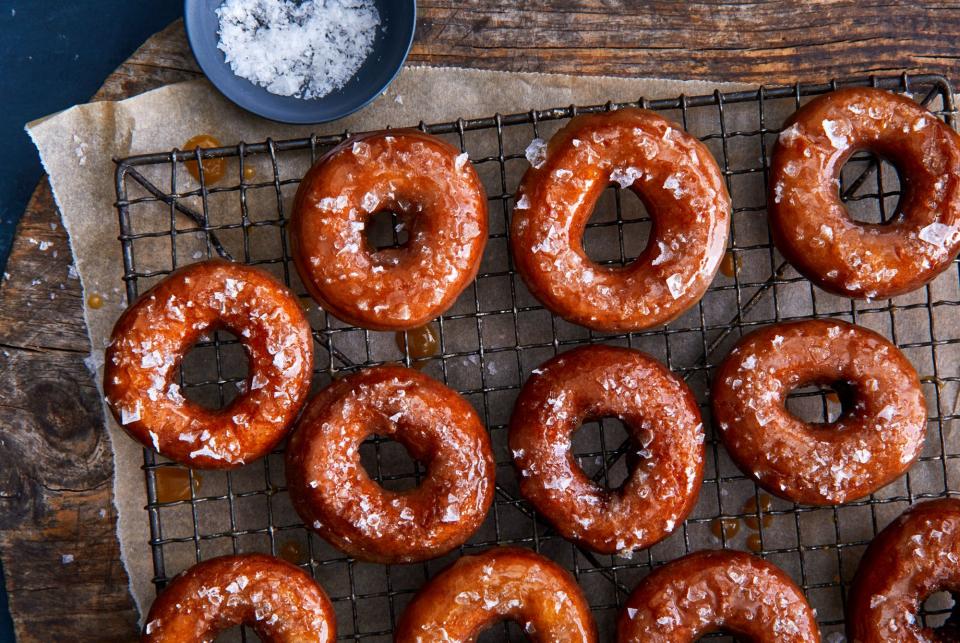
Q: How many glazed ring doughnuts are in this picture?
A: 11